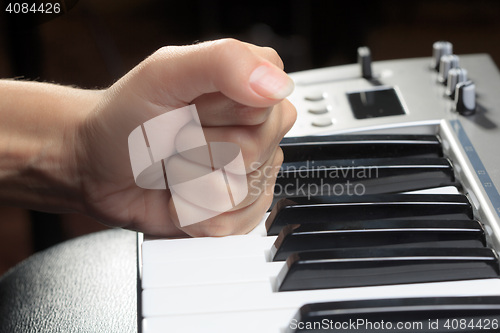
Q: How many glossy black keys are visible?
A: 6